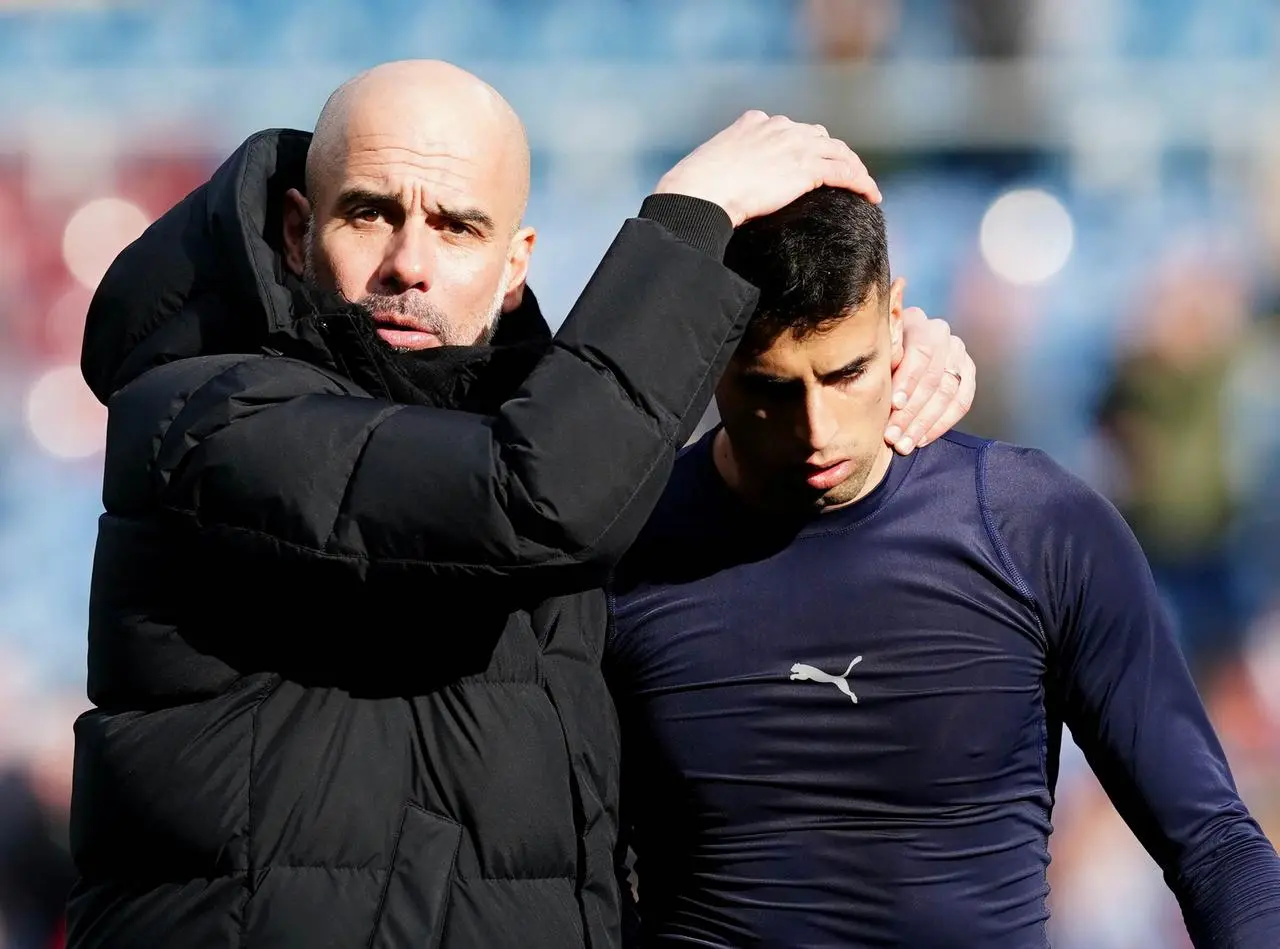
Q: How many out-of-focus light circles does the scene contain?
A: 3